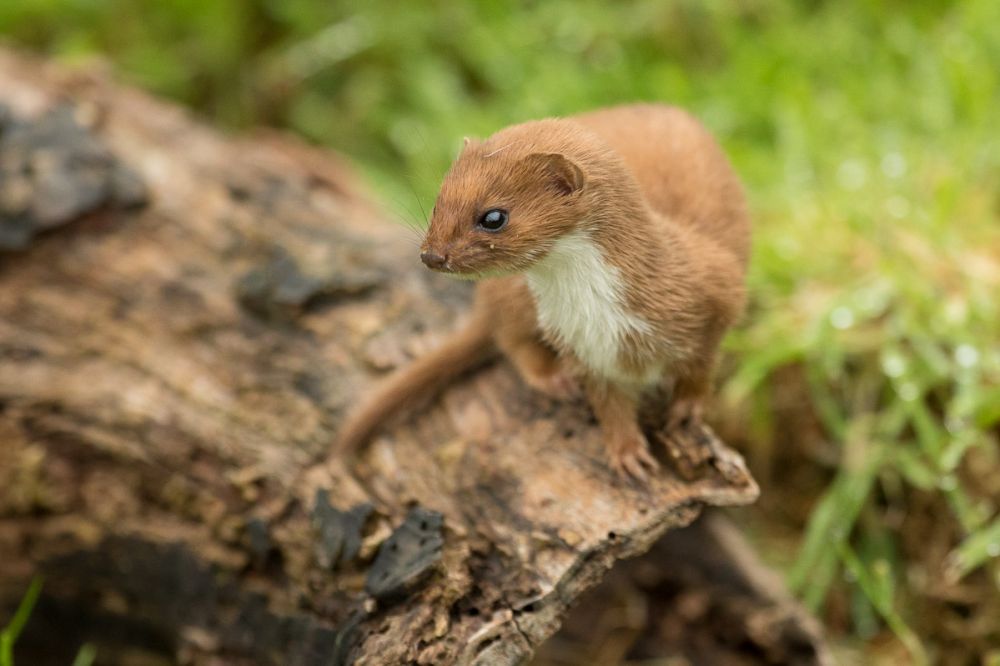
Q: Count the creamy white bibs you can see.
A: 1